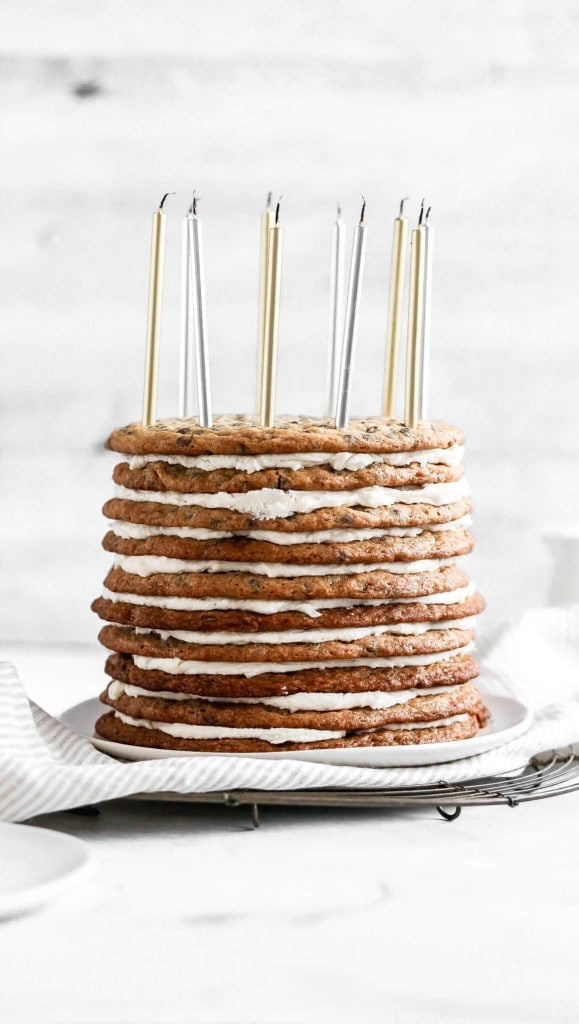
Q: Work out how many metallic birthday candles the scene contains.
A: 10